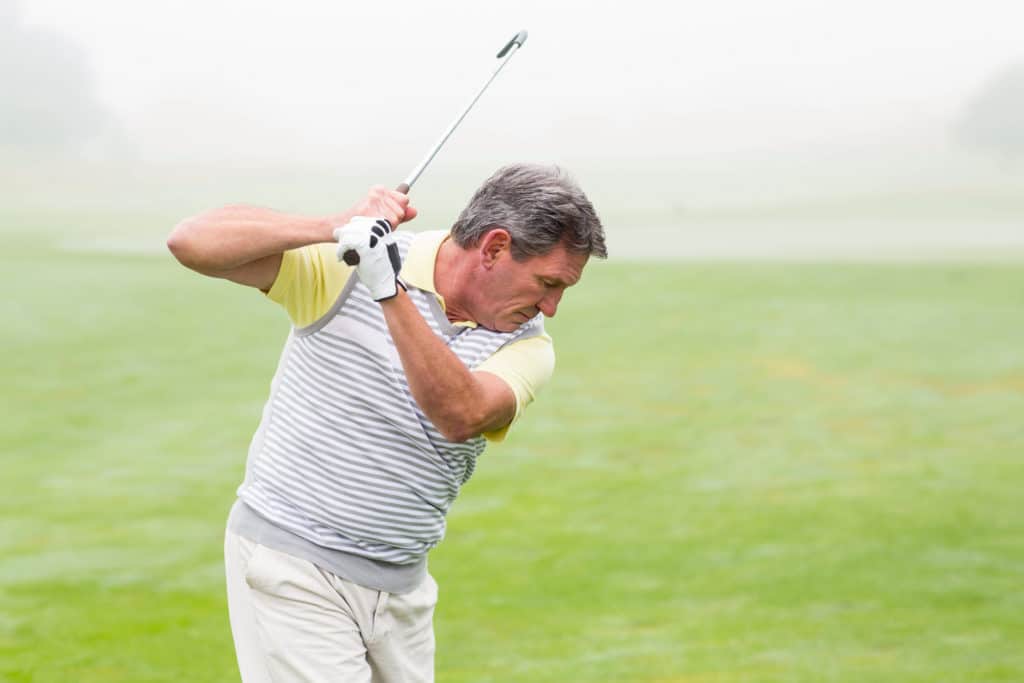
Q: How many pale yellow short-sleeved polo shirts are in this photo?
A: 1